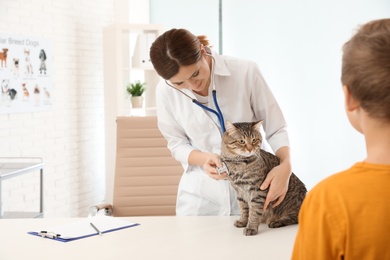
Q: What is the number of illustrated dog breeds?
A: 8